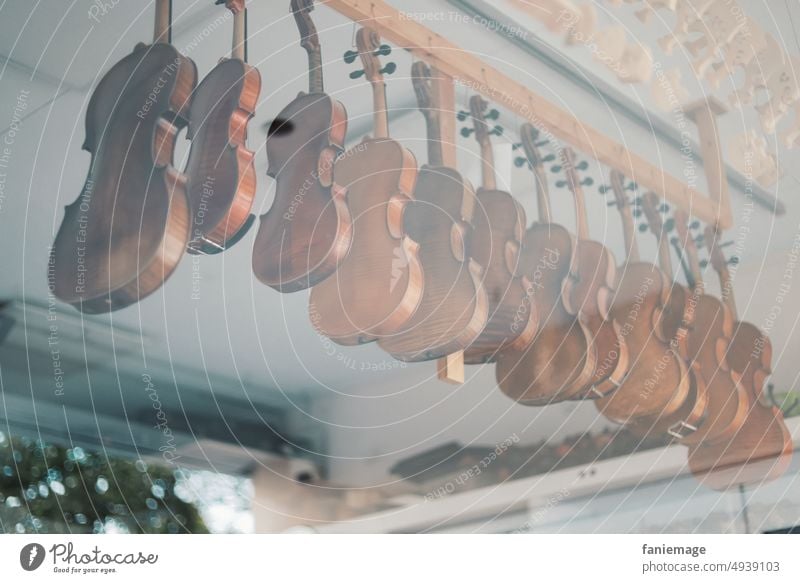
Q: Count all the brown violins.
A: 12